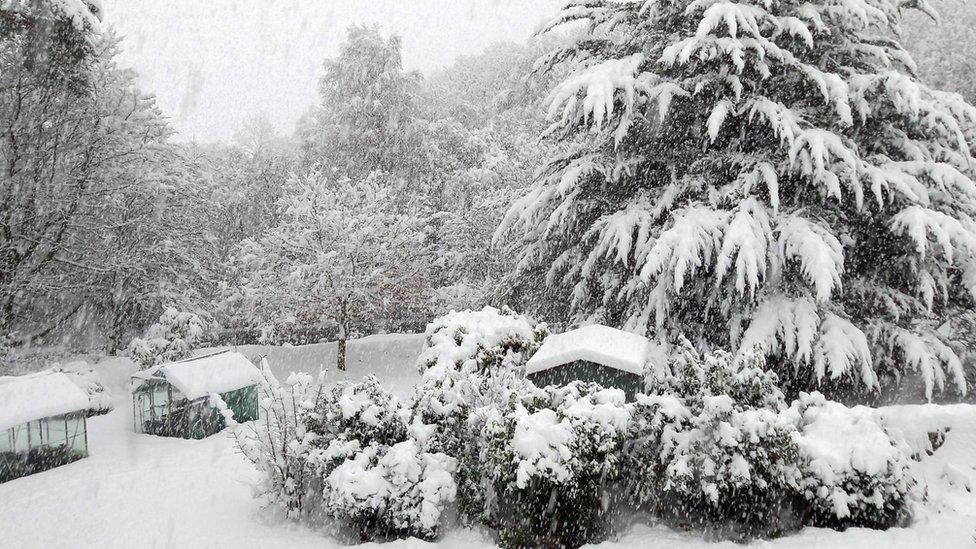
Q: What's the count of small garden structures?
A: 3